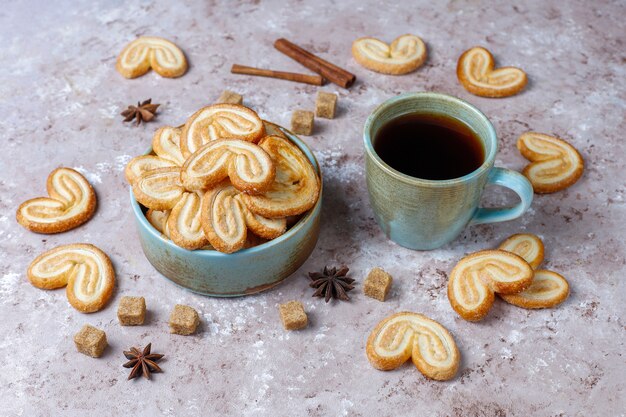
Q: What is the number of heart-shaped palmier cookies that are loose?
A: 9